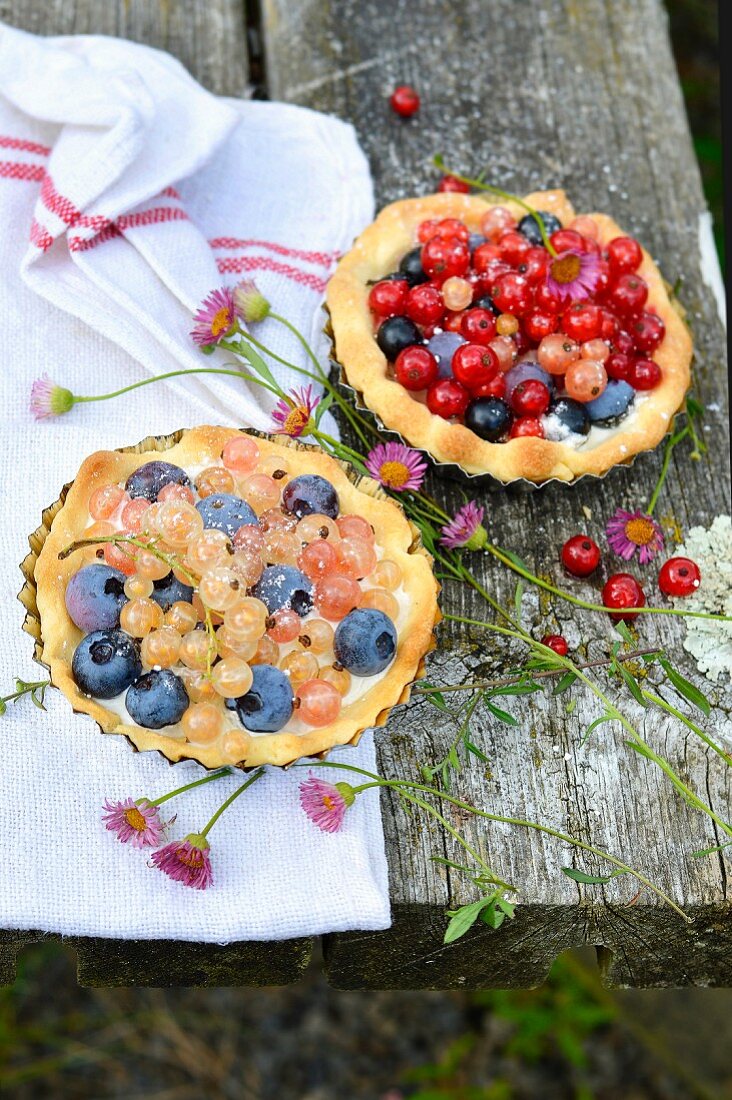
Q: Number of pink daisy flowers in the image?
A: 11